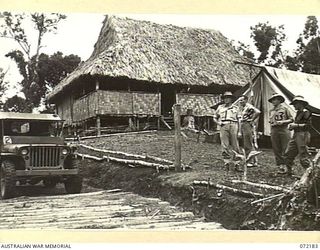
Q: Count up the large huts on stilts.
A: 1